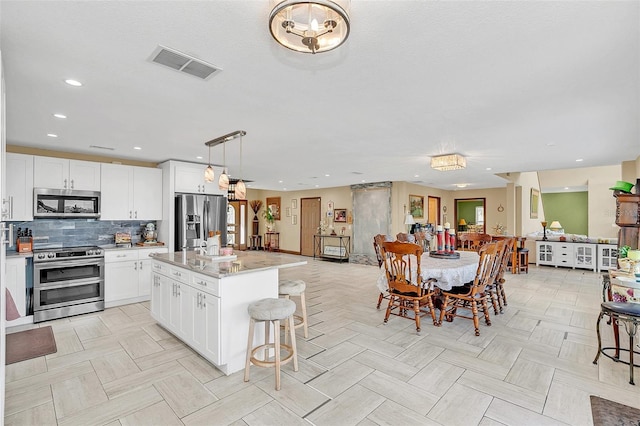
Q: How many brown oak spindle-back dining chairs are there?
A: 8